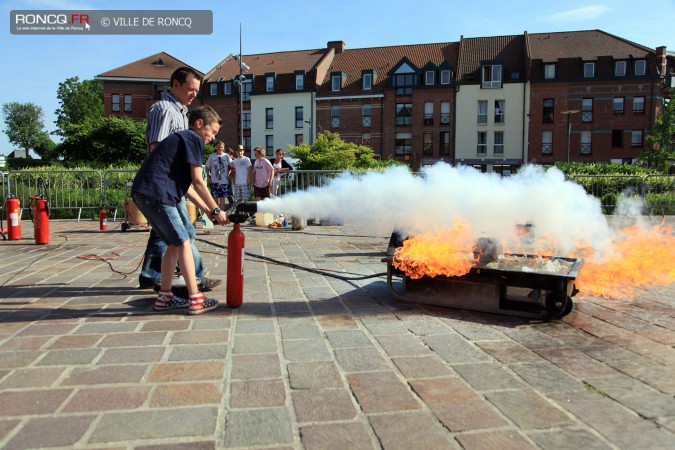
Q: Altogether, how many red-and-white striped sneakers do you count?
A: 2